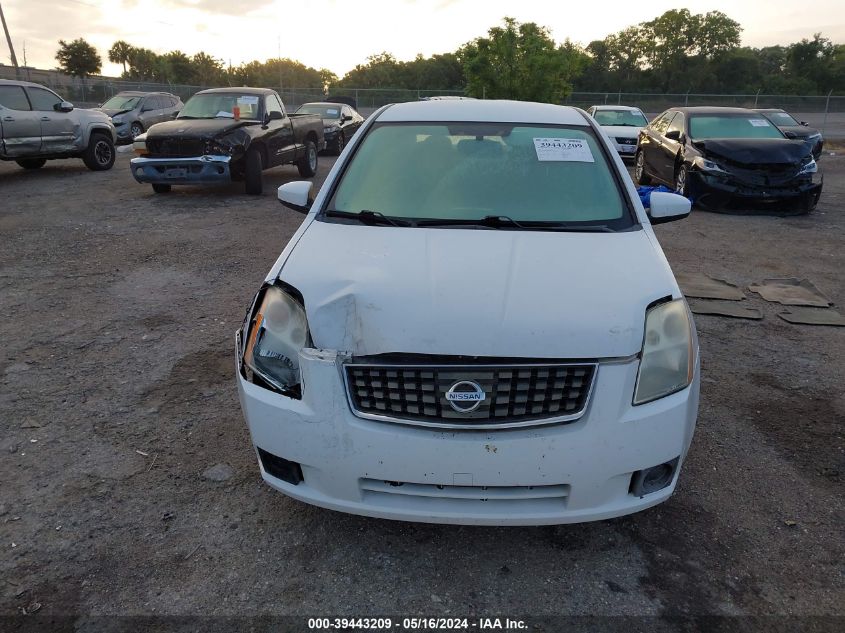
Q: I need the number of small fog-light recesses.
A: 2